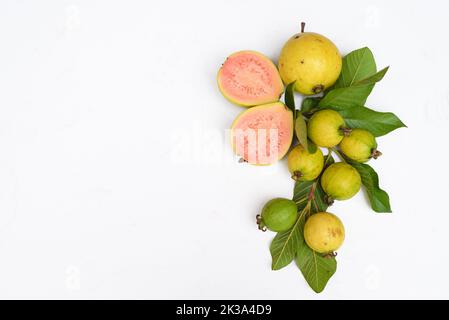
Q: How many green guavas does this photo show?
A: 1